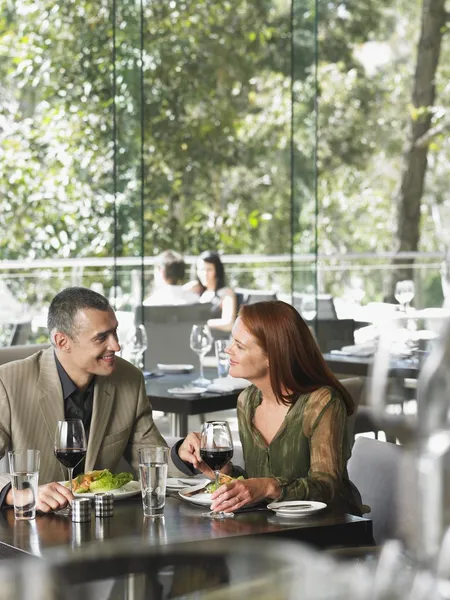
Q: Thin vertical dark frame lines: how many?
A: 4